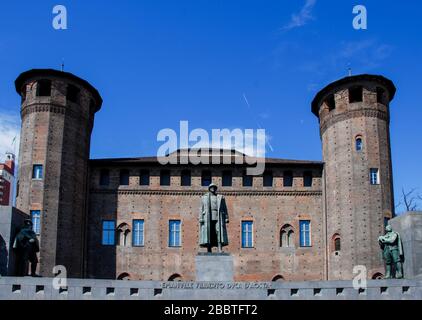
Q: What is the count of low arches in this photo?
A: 4